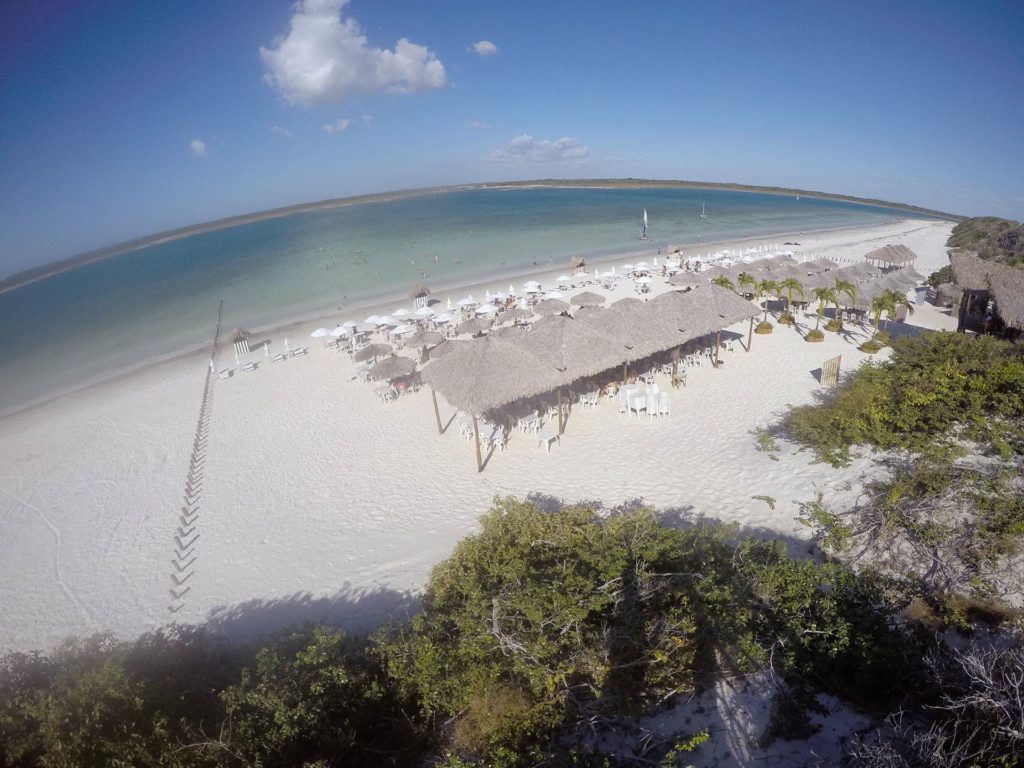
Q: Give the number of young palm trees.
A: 8